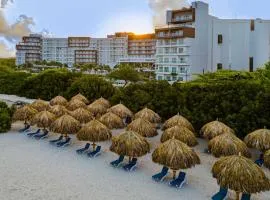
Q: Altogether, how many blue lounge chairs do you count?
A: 14